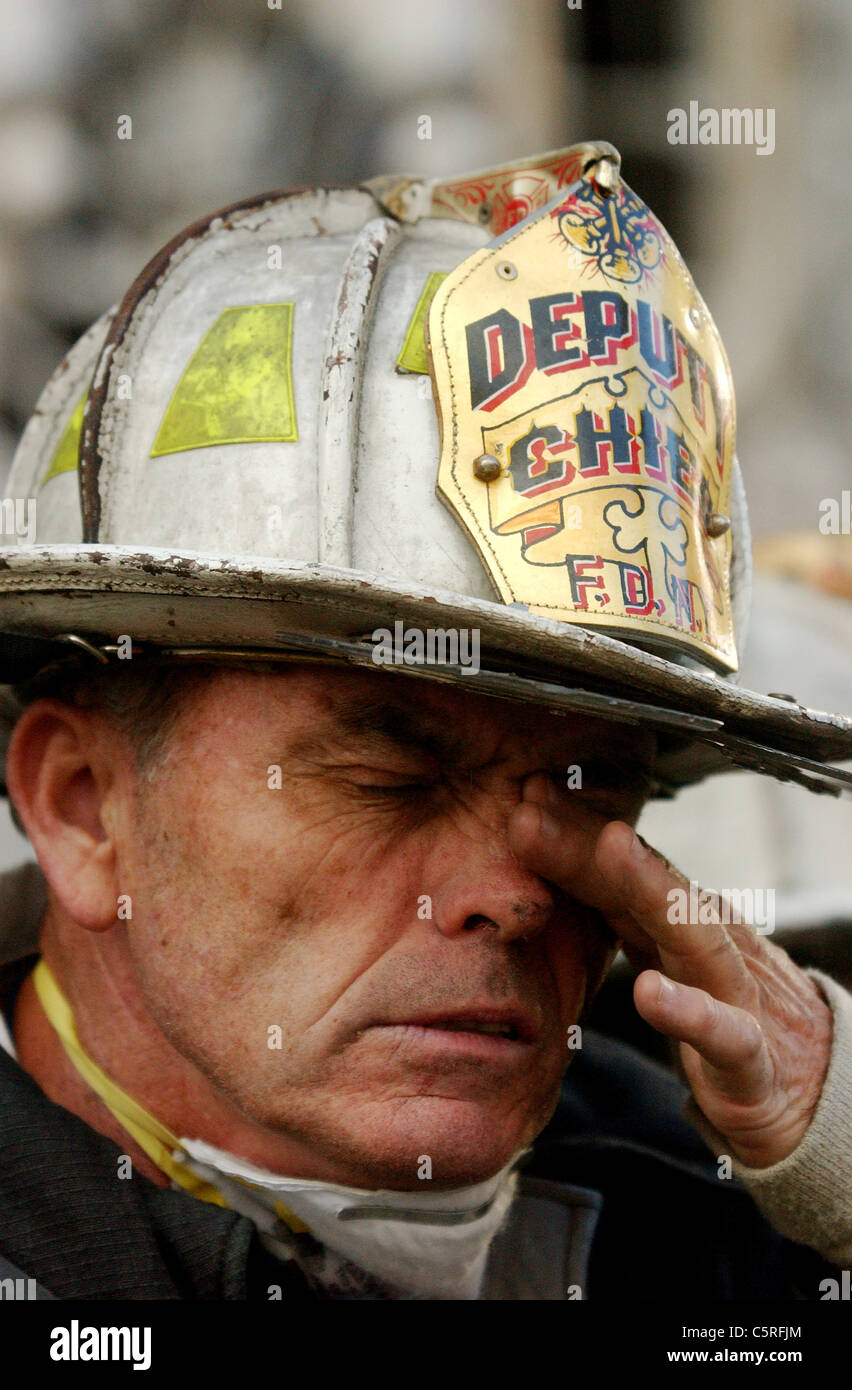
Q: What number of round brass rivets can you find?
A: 2